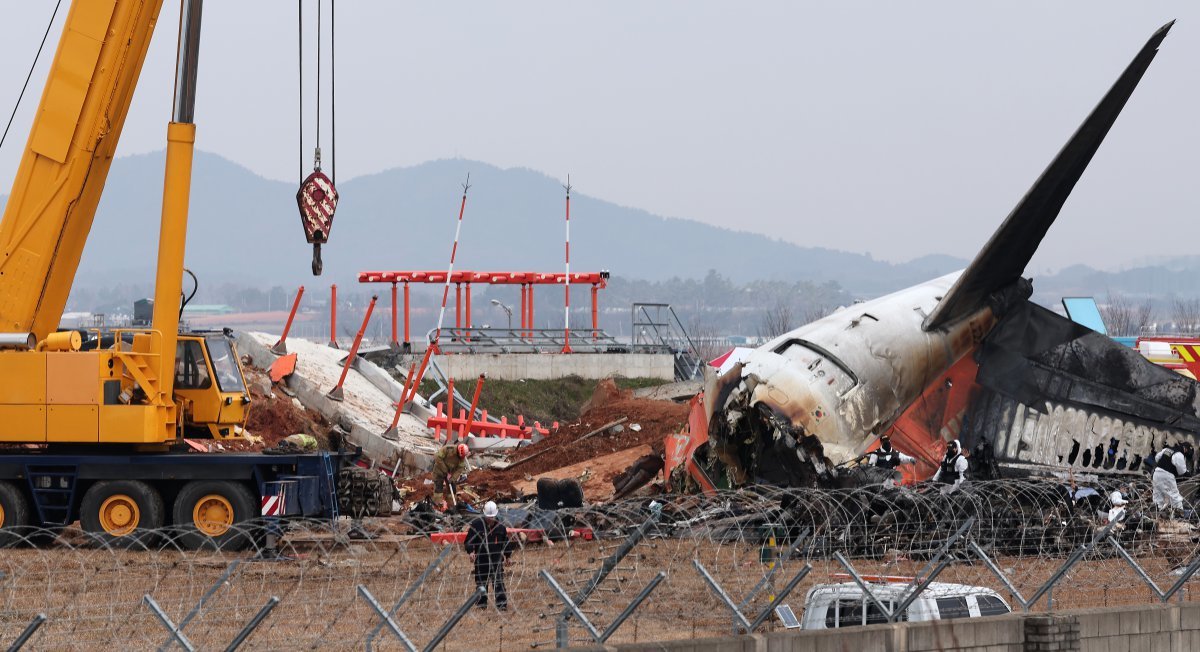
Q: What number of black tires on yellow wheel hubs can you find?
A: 3